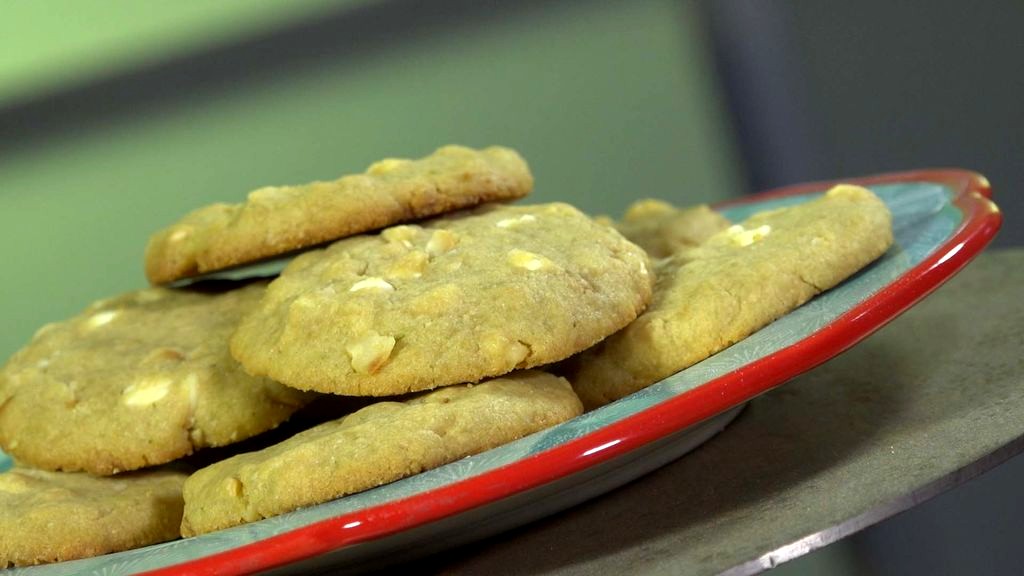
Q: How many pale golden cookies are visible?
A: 7